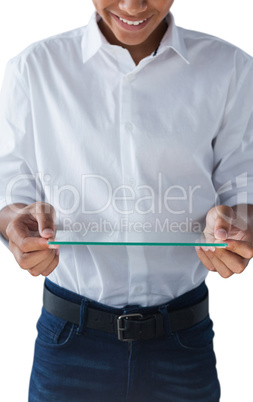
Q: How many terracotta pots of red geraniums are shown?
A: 0